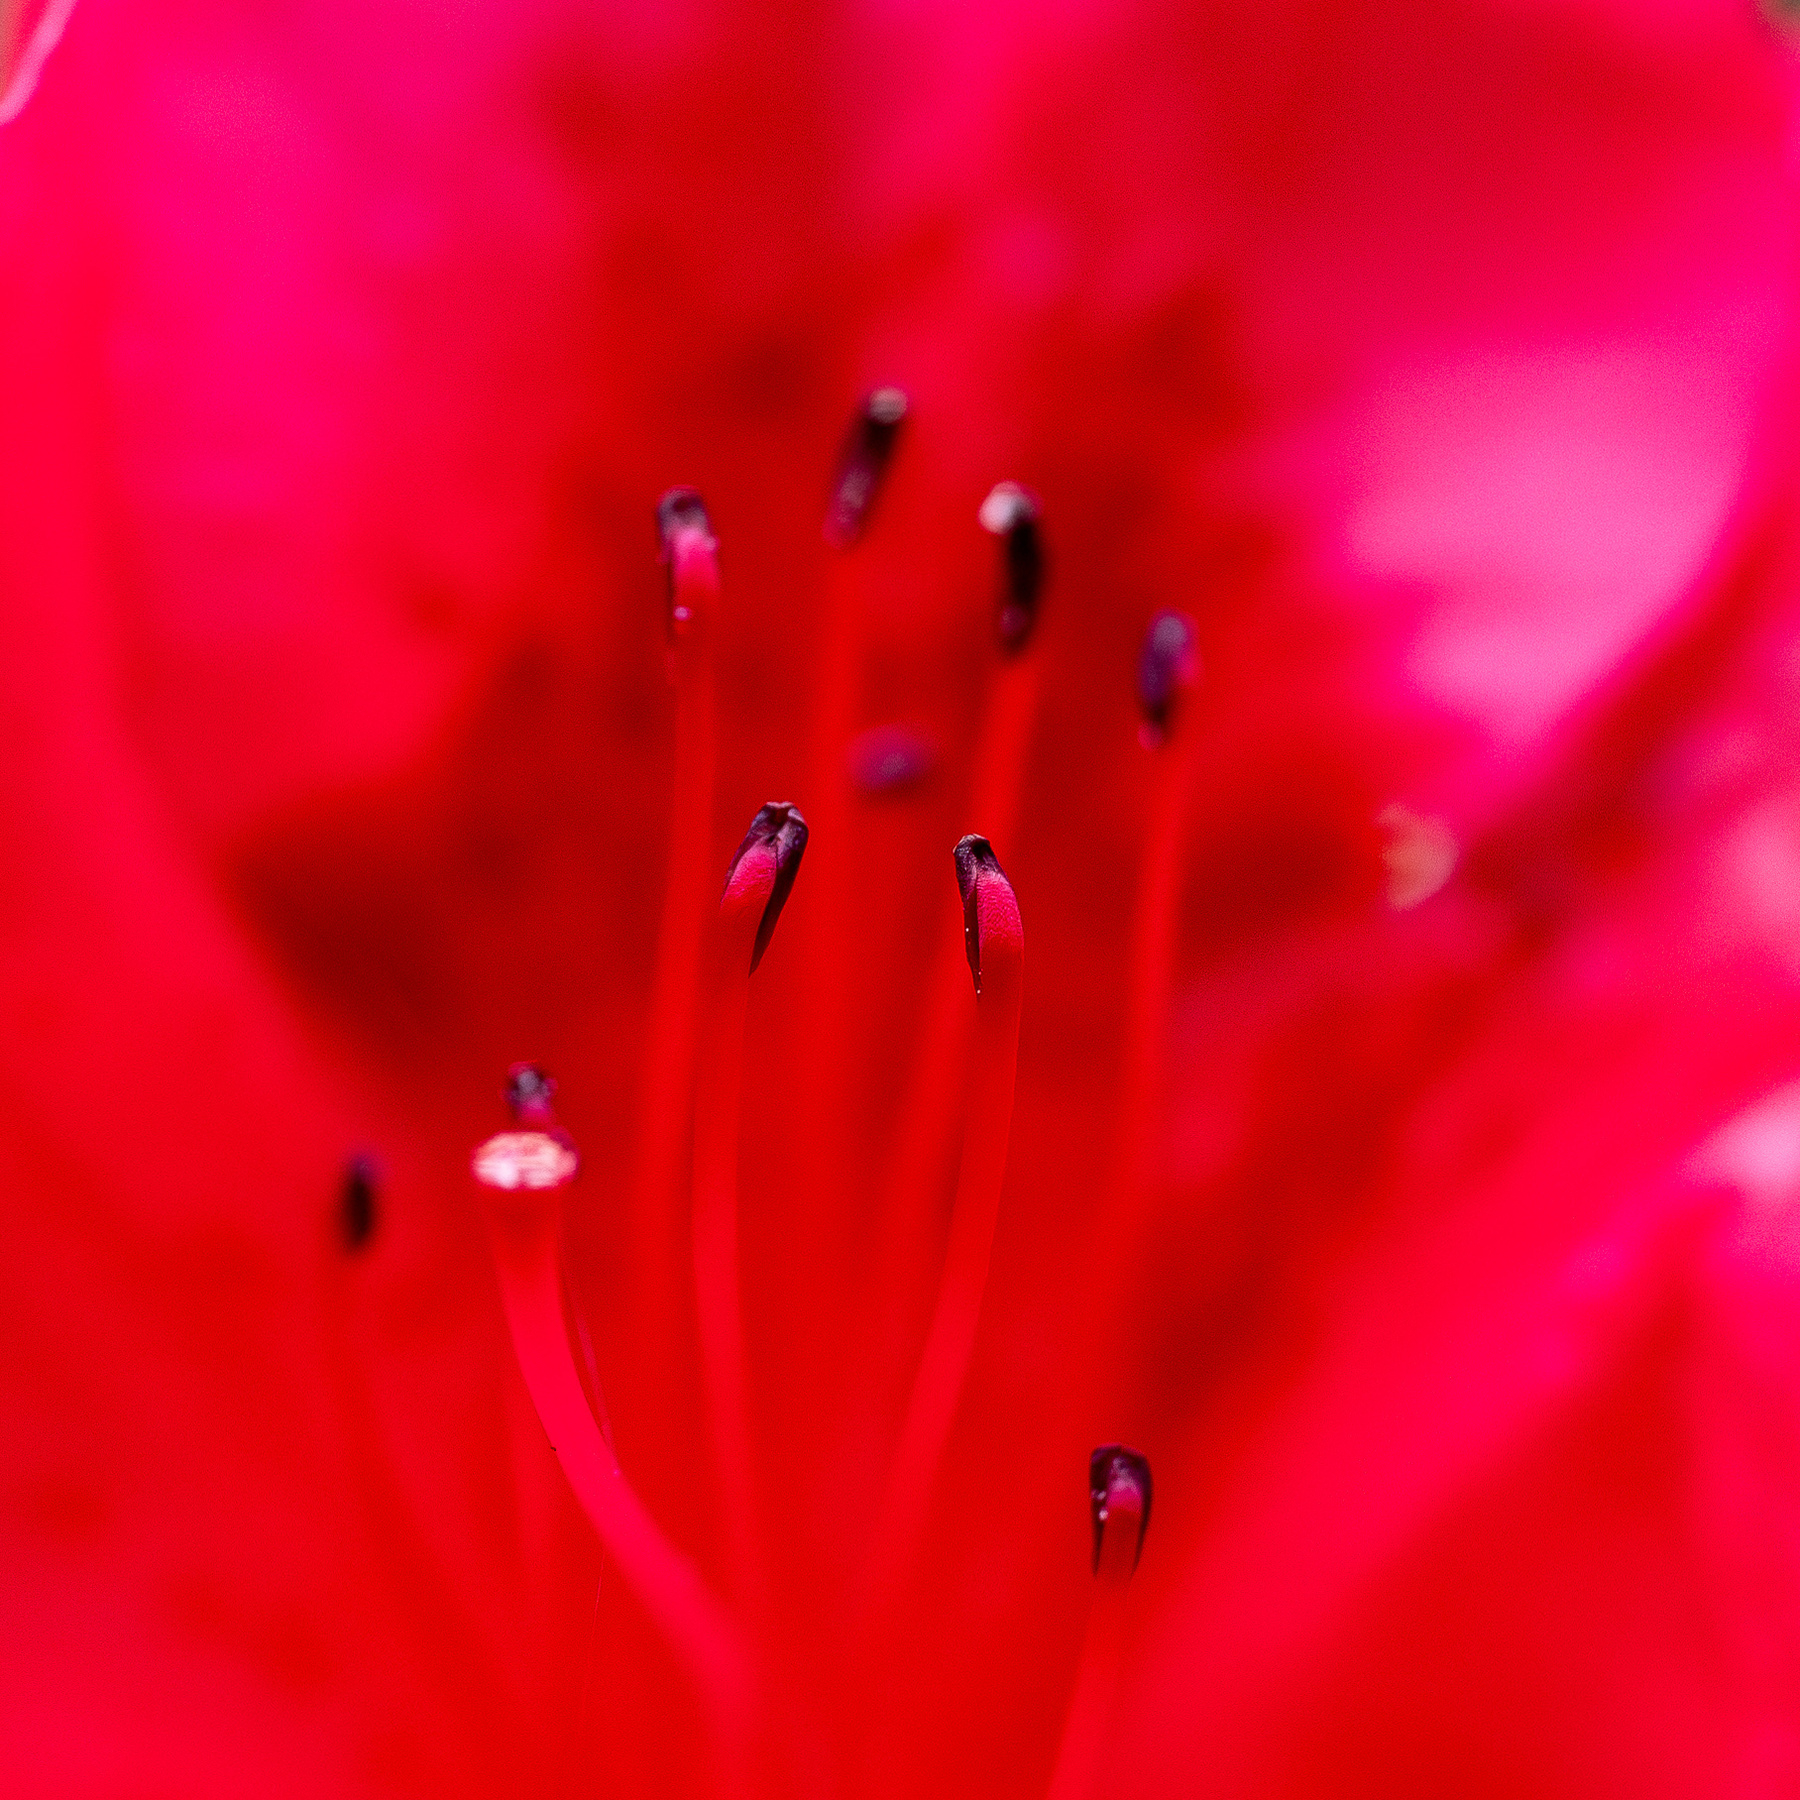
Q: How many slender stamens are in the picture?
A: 10